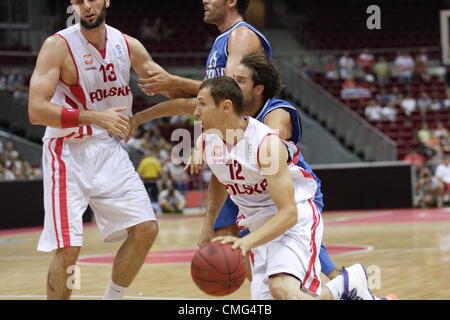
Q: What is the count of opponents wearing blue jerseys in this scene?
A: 2